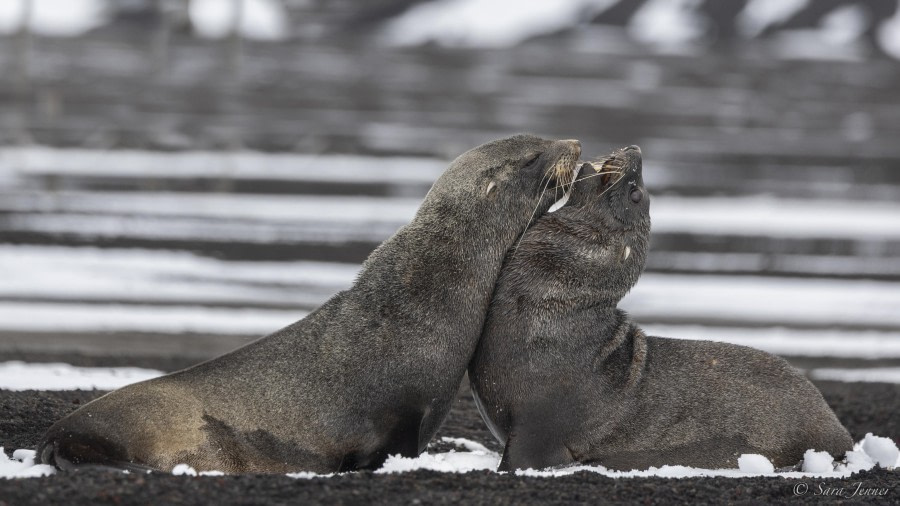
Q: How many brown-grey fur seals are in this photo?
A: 2